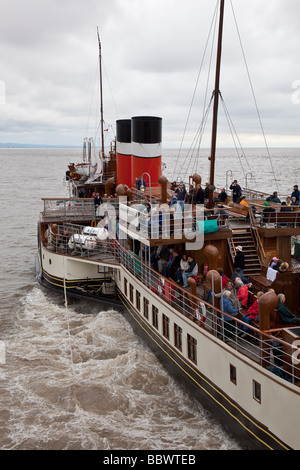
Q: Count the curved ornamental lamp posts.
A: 3